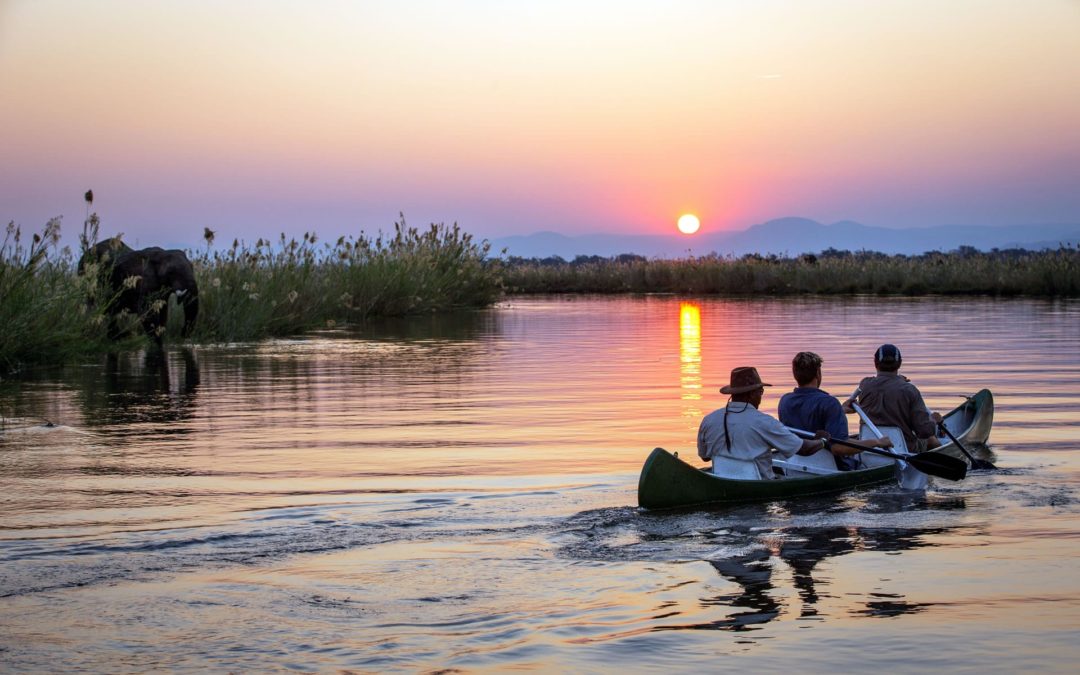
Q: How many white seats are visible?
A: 3